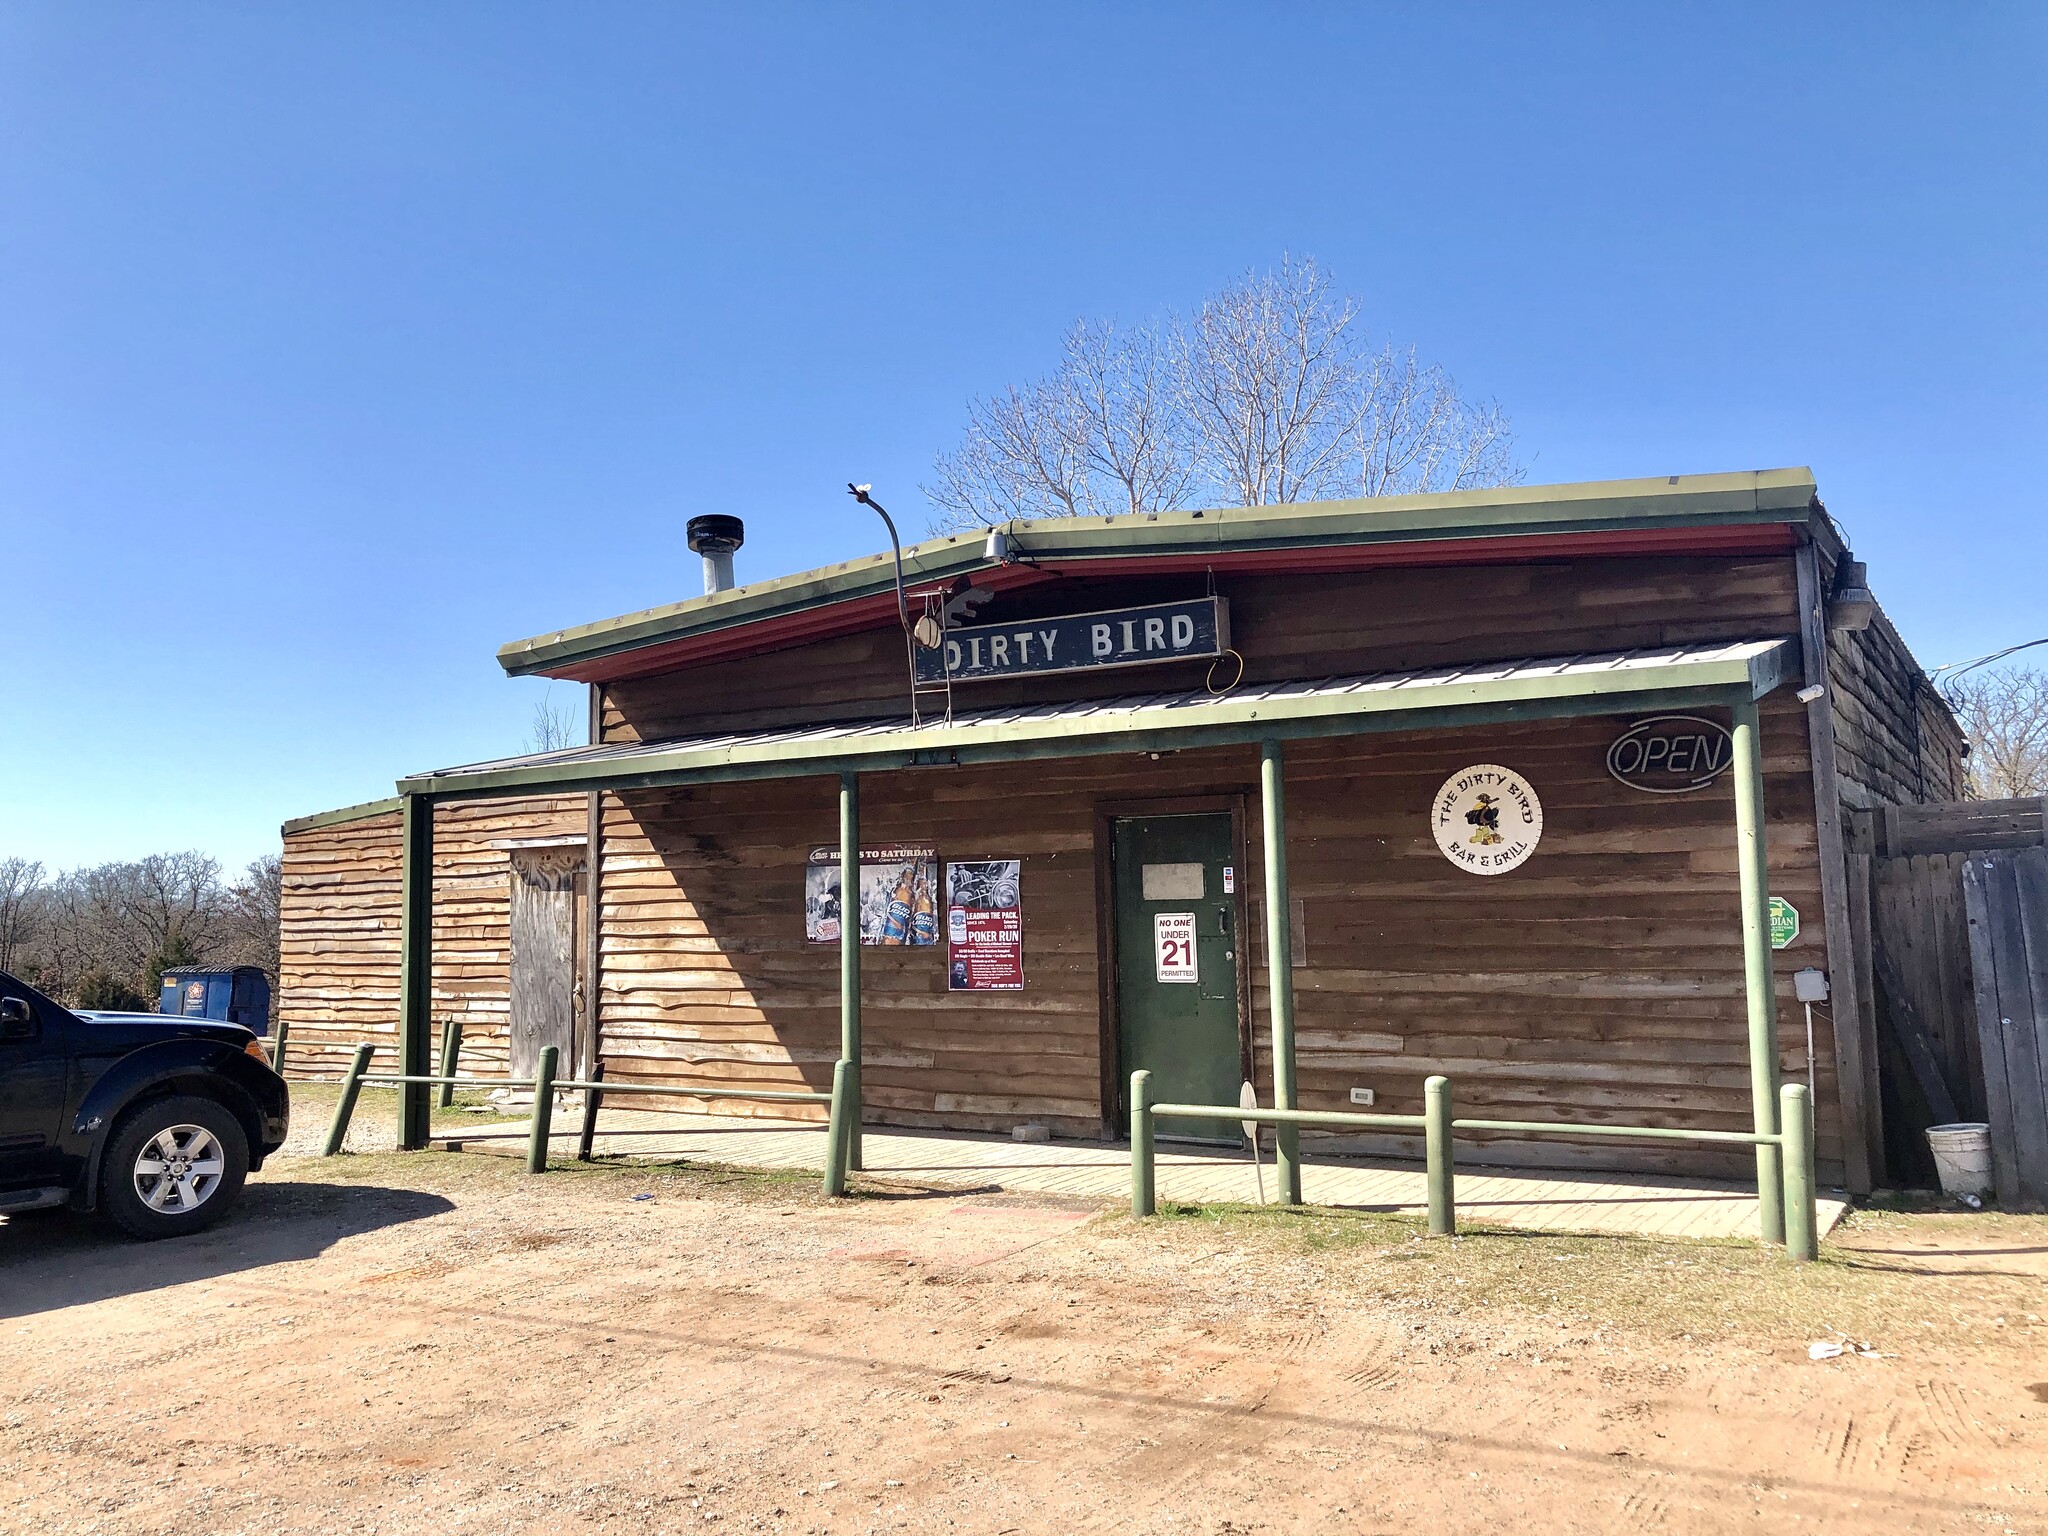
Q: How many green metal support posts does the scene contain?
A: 4